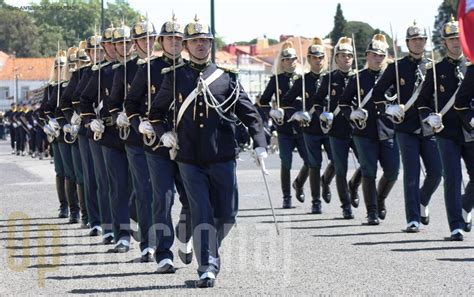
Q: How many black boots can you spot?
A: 11